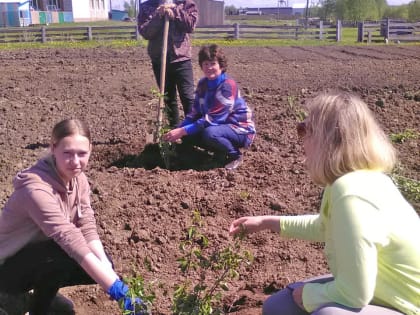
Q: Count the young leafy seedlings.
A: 3